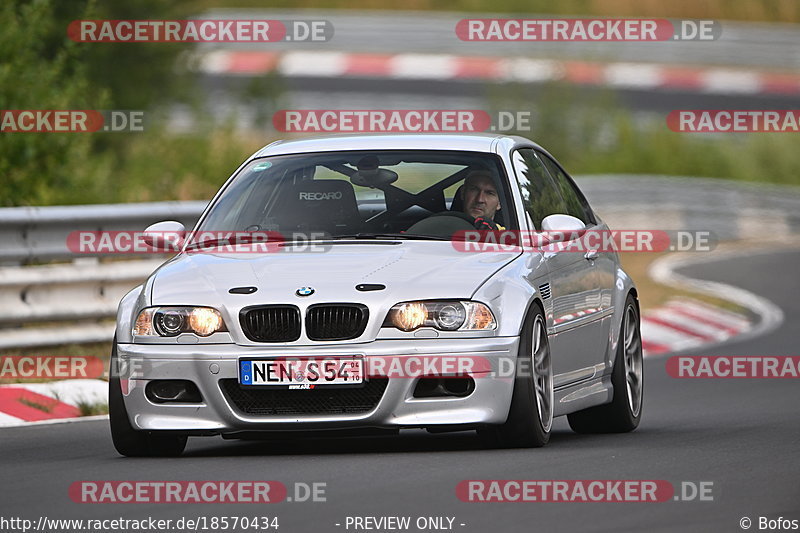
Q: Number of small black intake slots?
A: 2